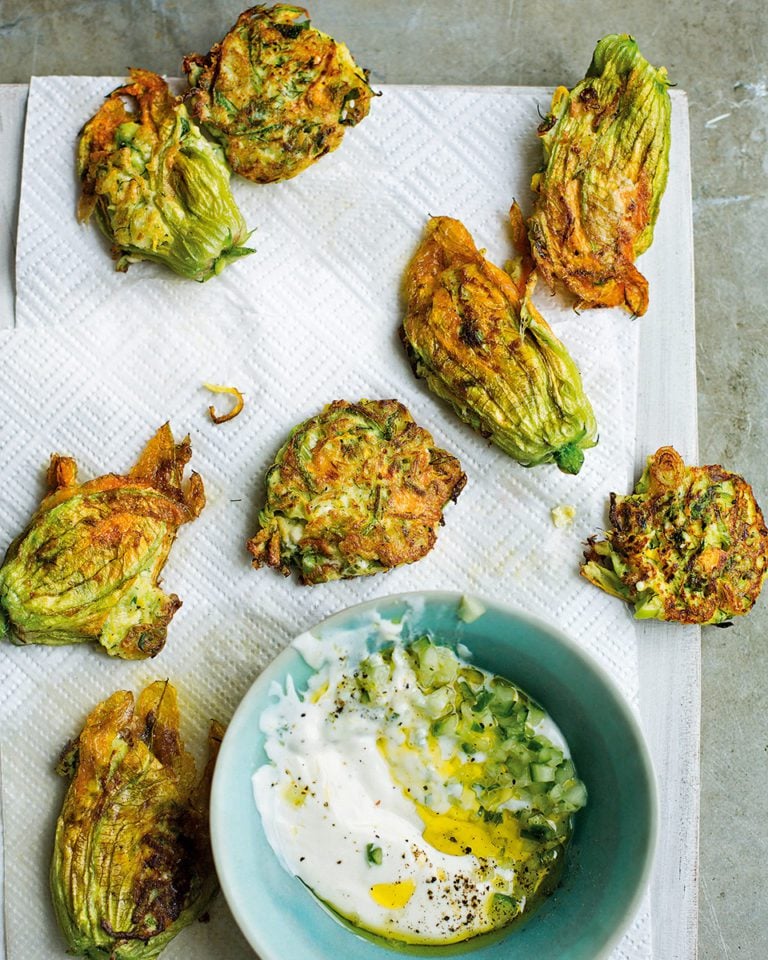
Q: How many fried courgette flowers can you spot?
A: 5